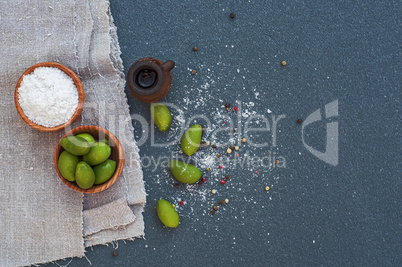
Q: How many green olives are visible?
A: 11